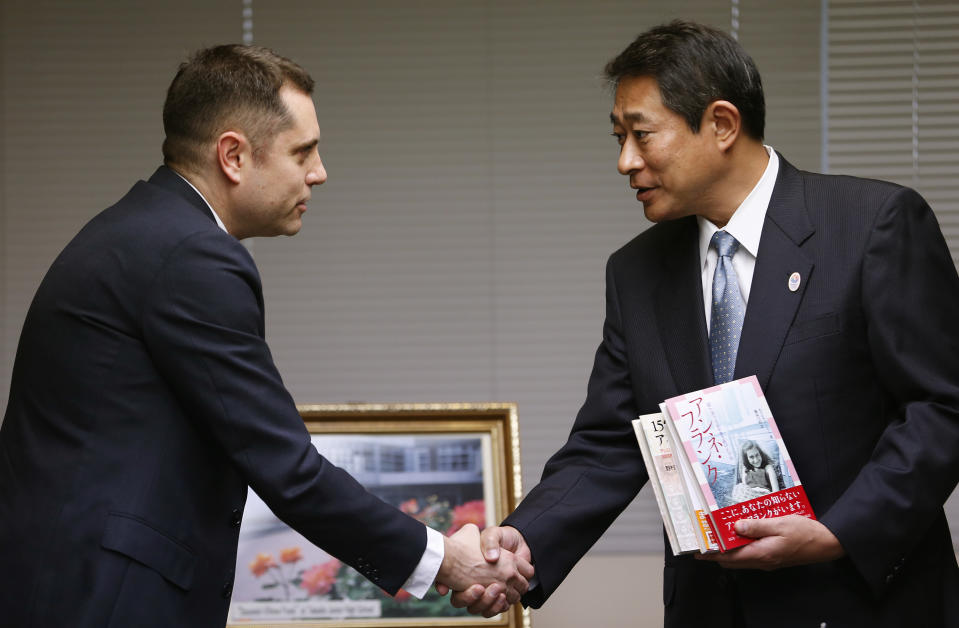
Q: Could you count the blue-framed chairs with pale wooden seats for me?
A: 0